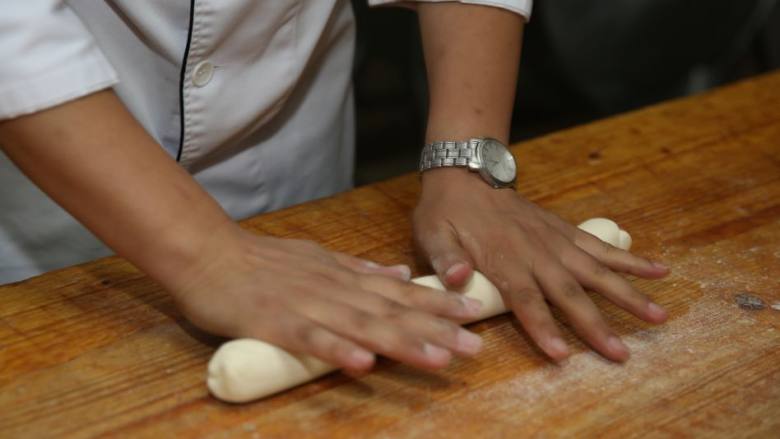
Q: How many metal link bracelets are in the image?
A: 1